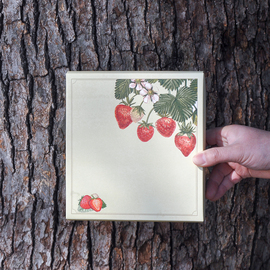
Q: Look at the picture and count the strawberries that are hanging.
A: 5